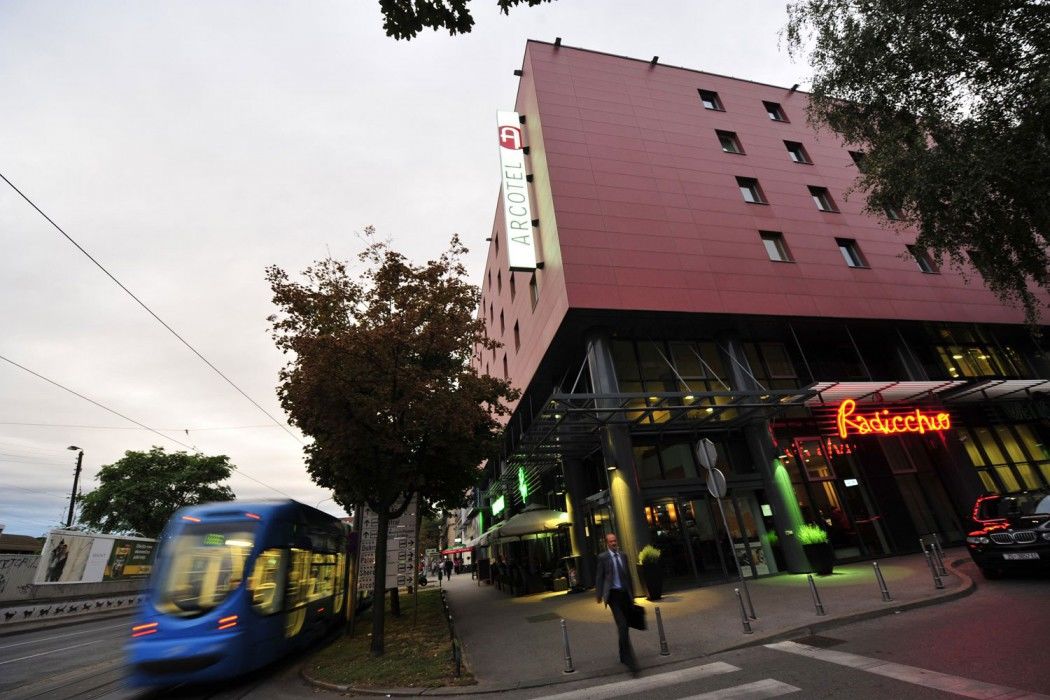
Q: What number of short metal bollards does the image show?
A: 9